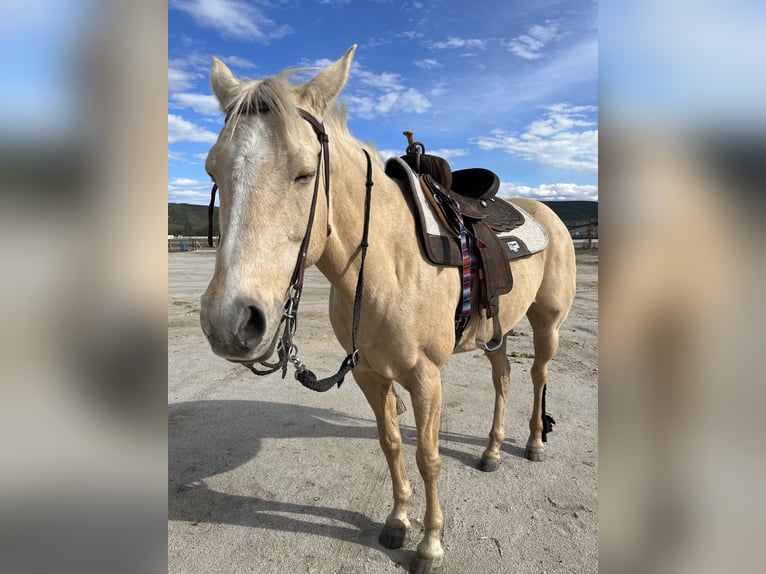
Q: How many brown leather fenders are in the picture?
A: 1